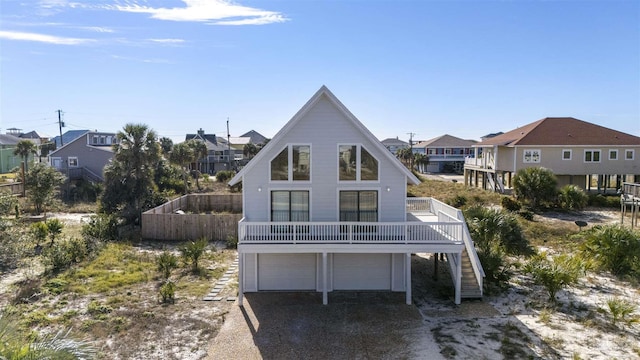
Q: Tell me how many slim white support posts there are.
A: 4